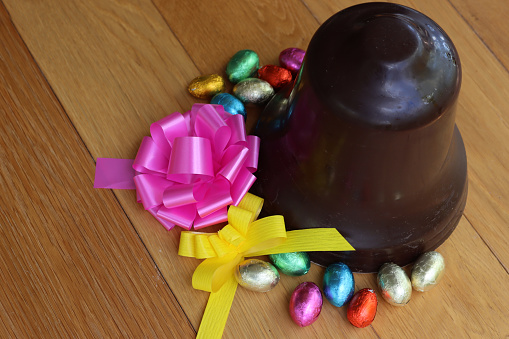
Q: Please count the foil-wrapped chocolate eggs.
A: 13